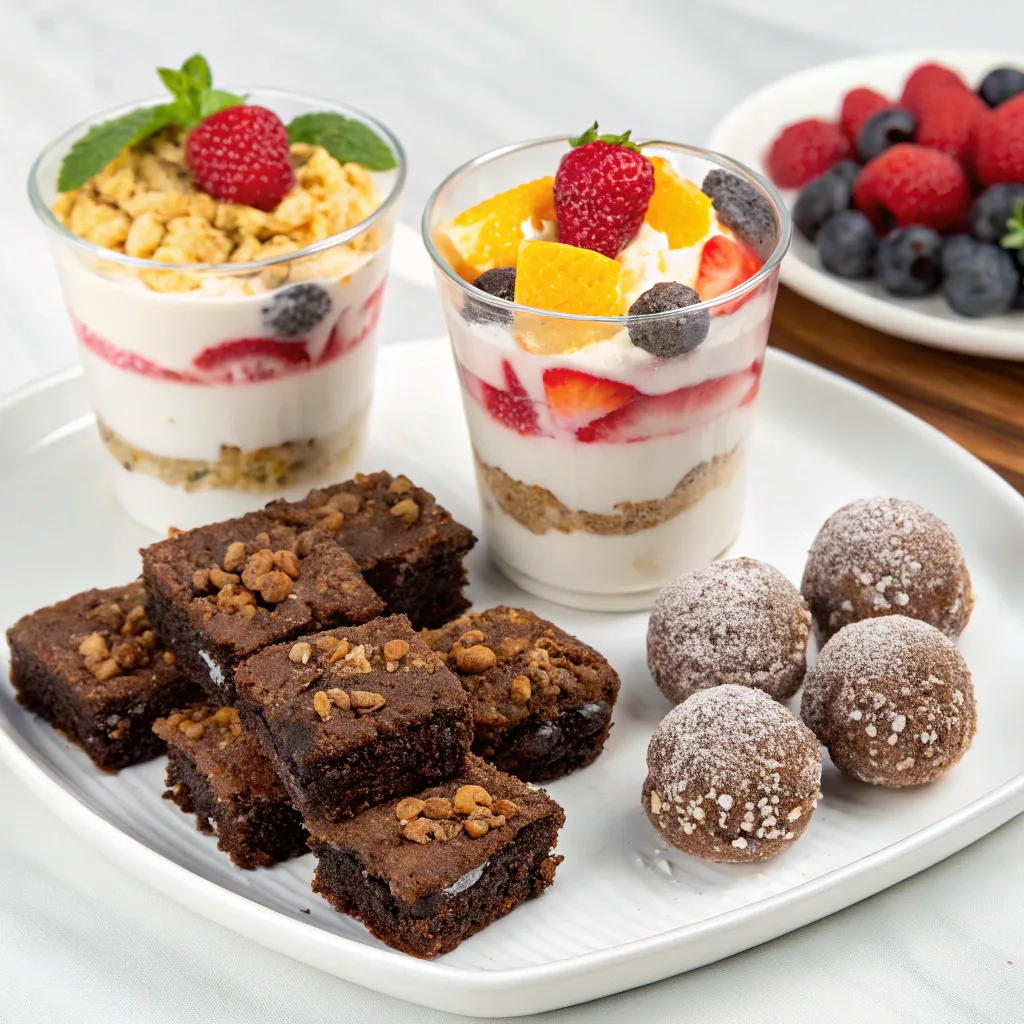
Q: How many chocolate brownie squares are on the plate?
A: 7